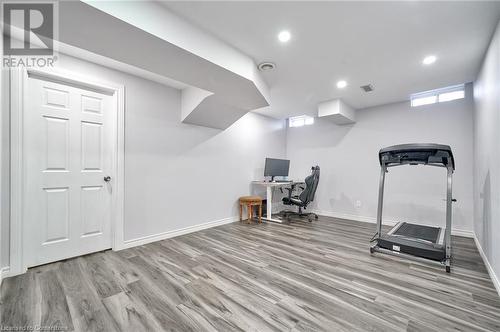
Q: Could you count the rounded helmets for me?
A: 0